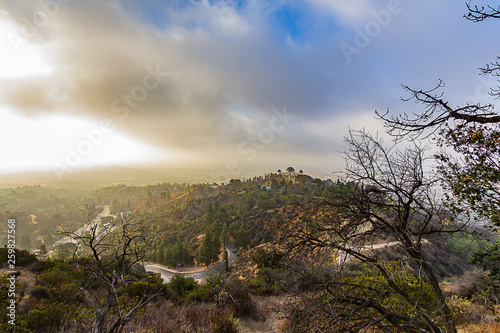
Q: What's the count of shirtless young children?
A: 0